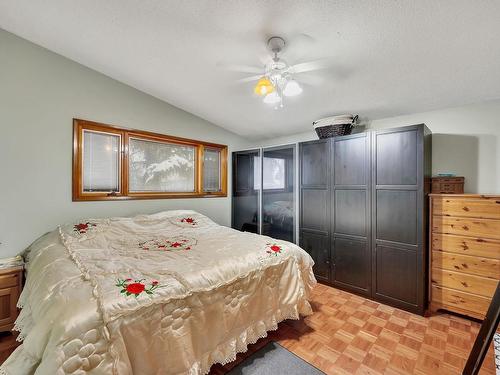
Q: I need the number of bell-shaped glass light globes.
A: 3